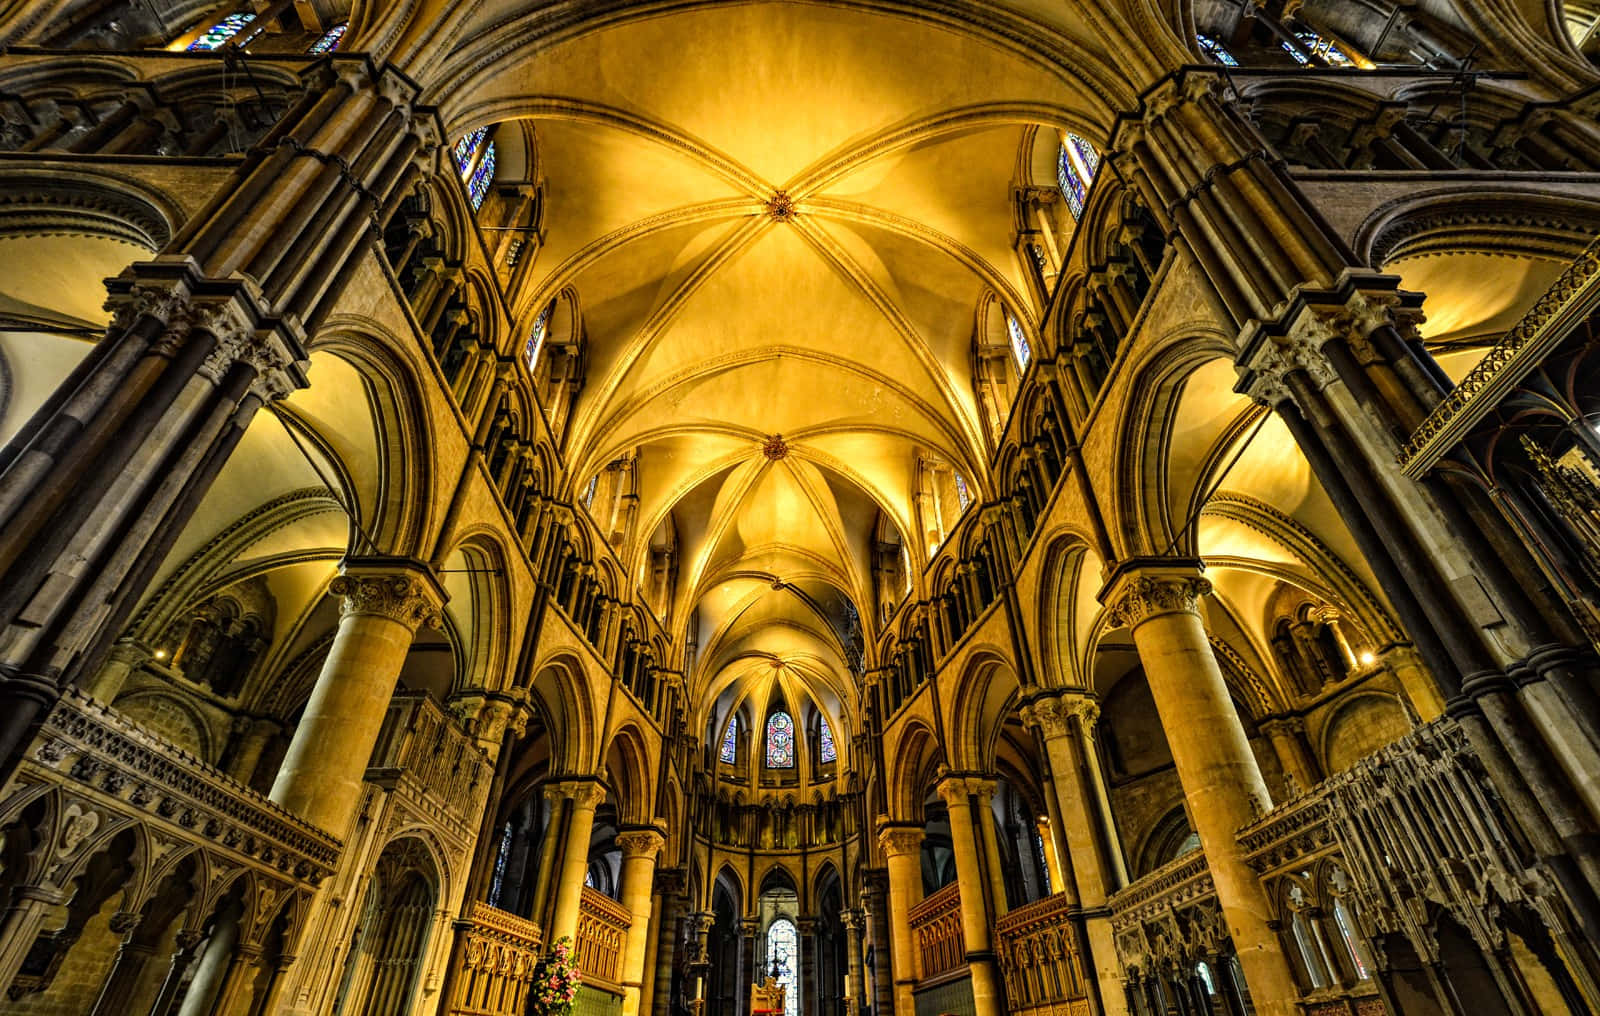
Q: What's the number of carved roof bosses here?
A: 4